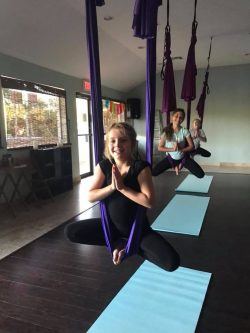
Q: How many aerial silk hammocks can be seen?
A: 3